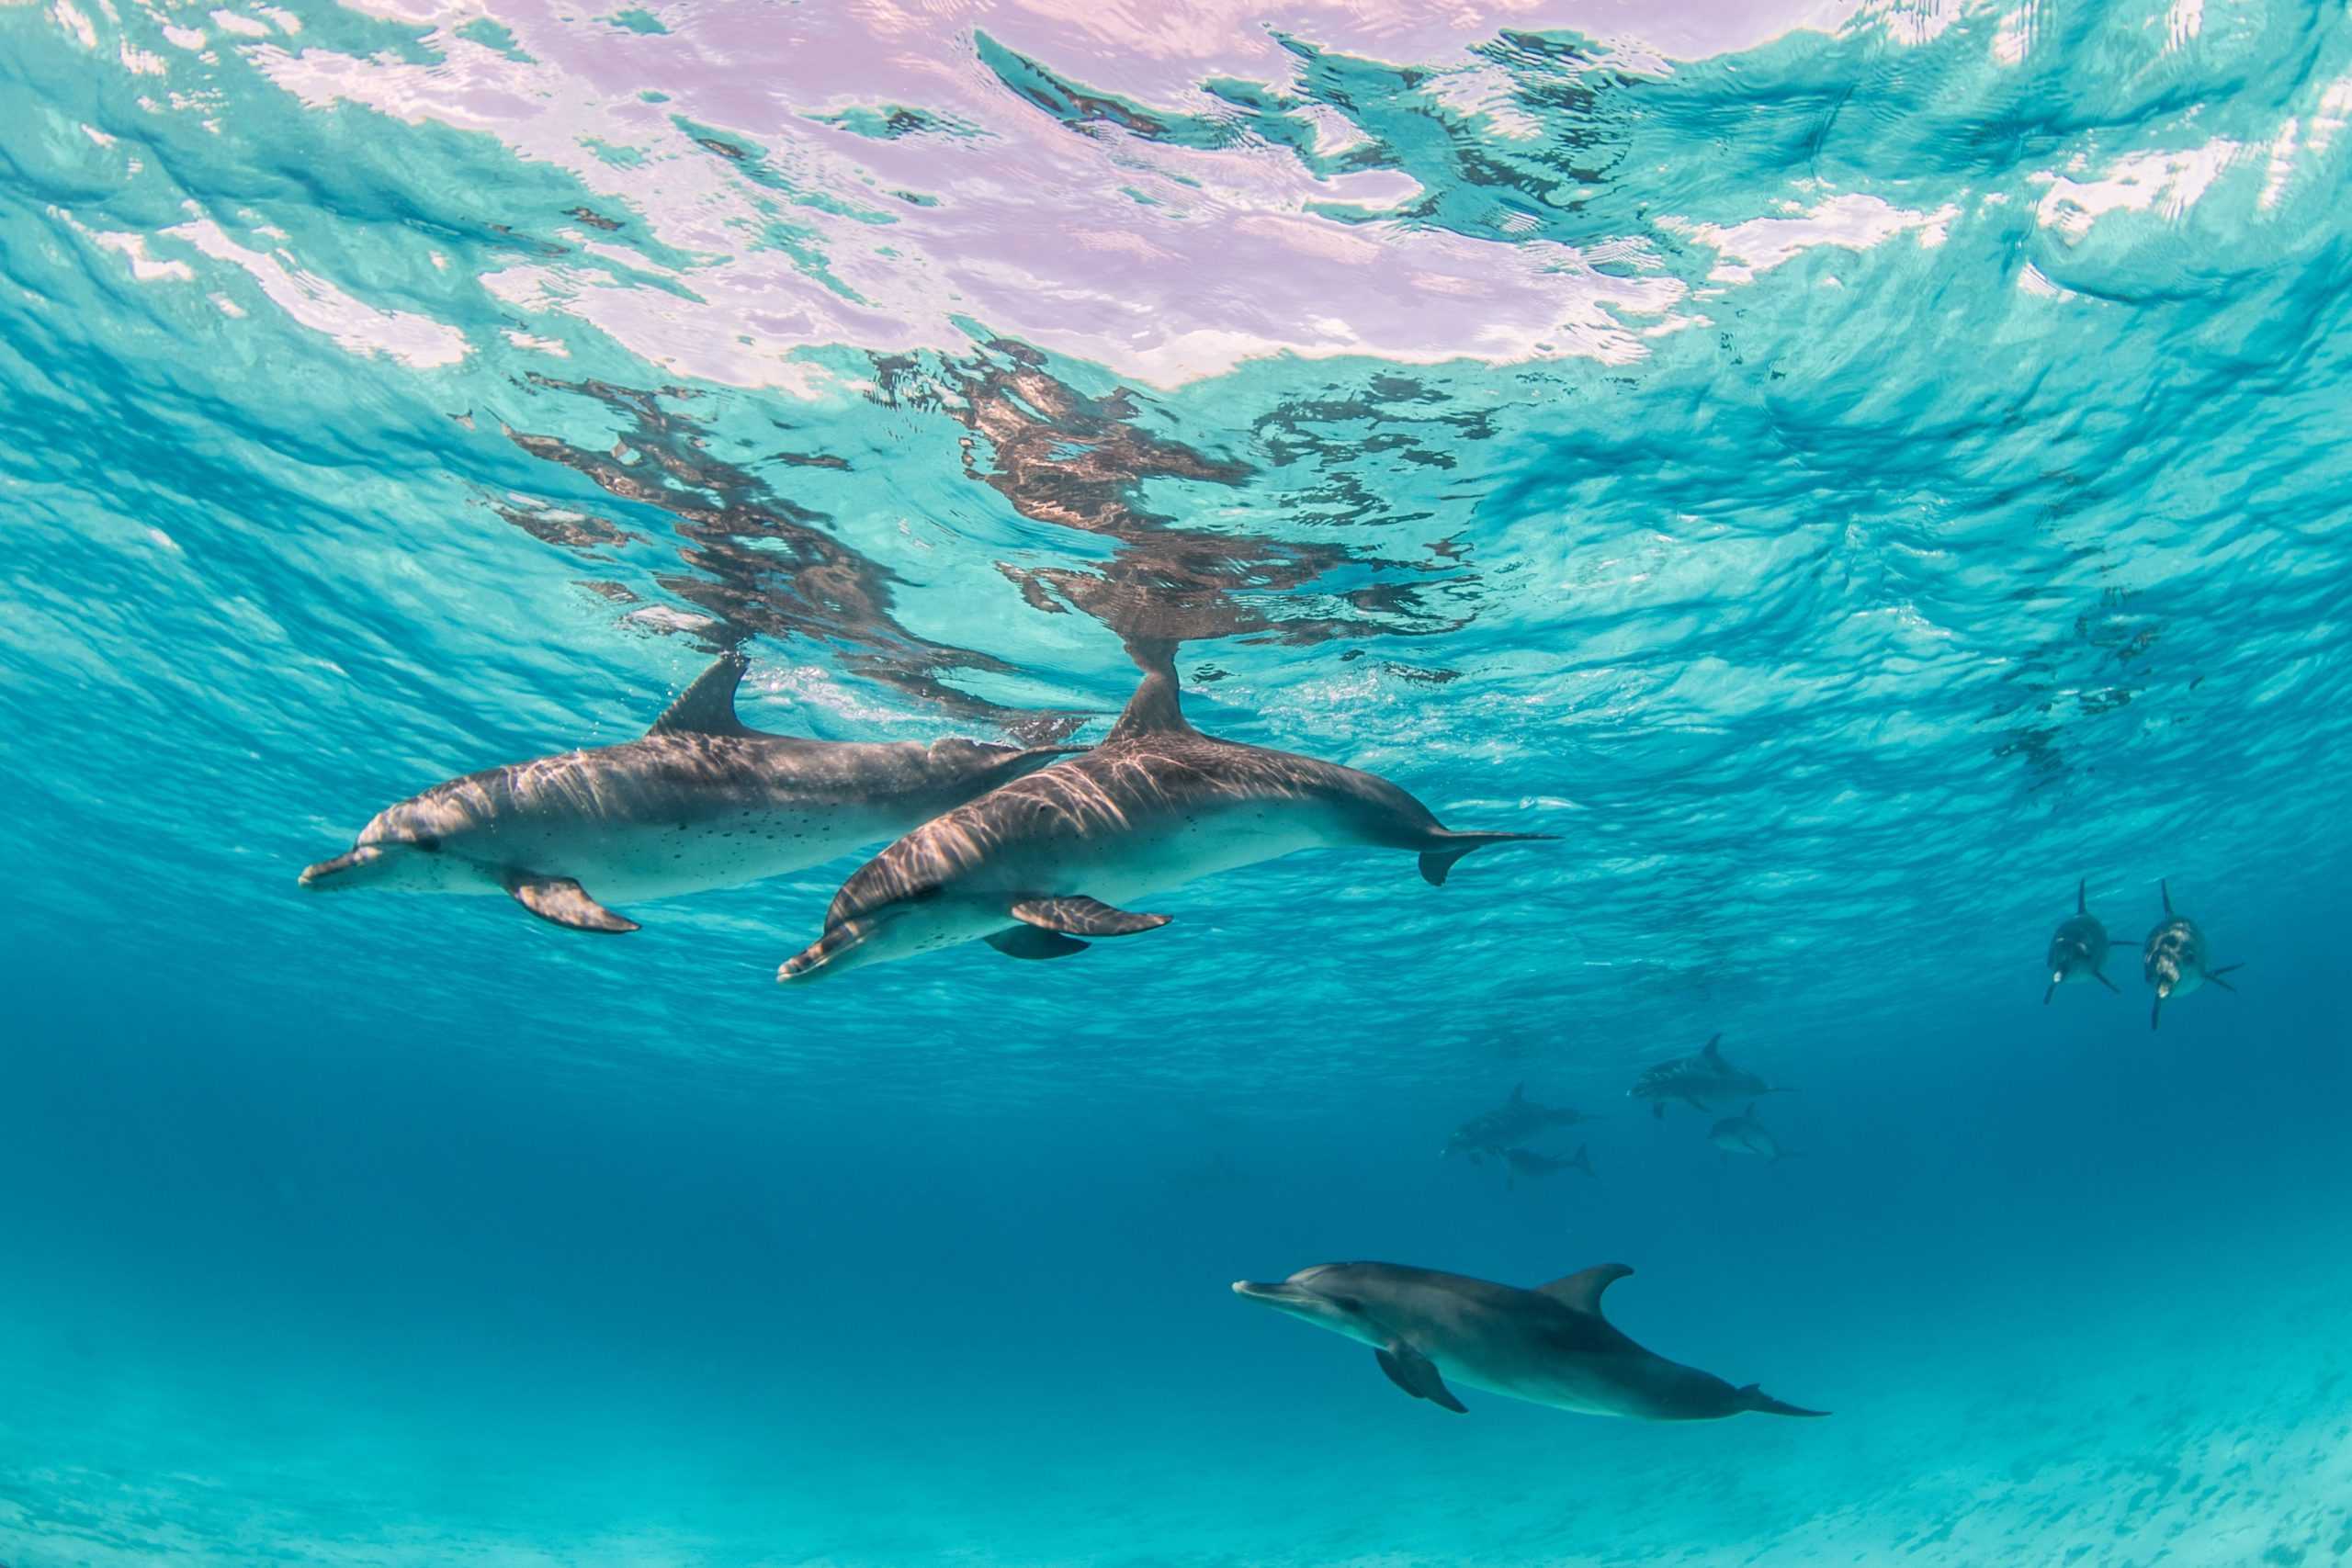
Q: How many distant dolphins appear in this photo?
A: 6